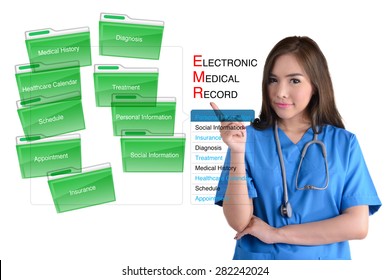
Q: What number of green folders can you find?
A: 9